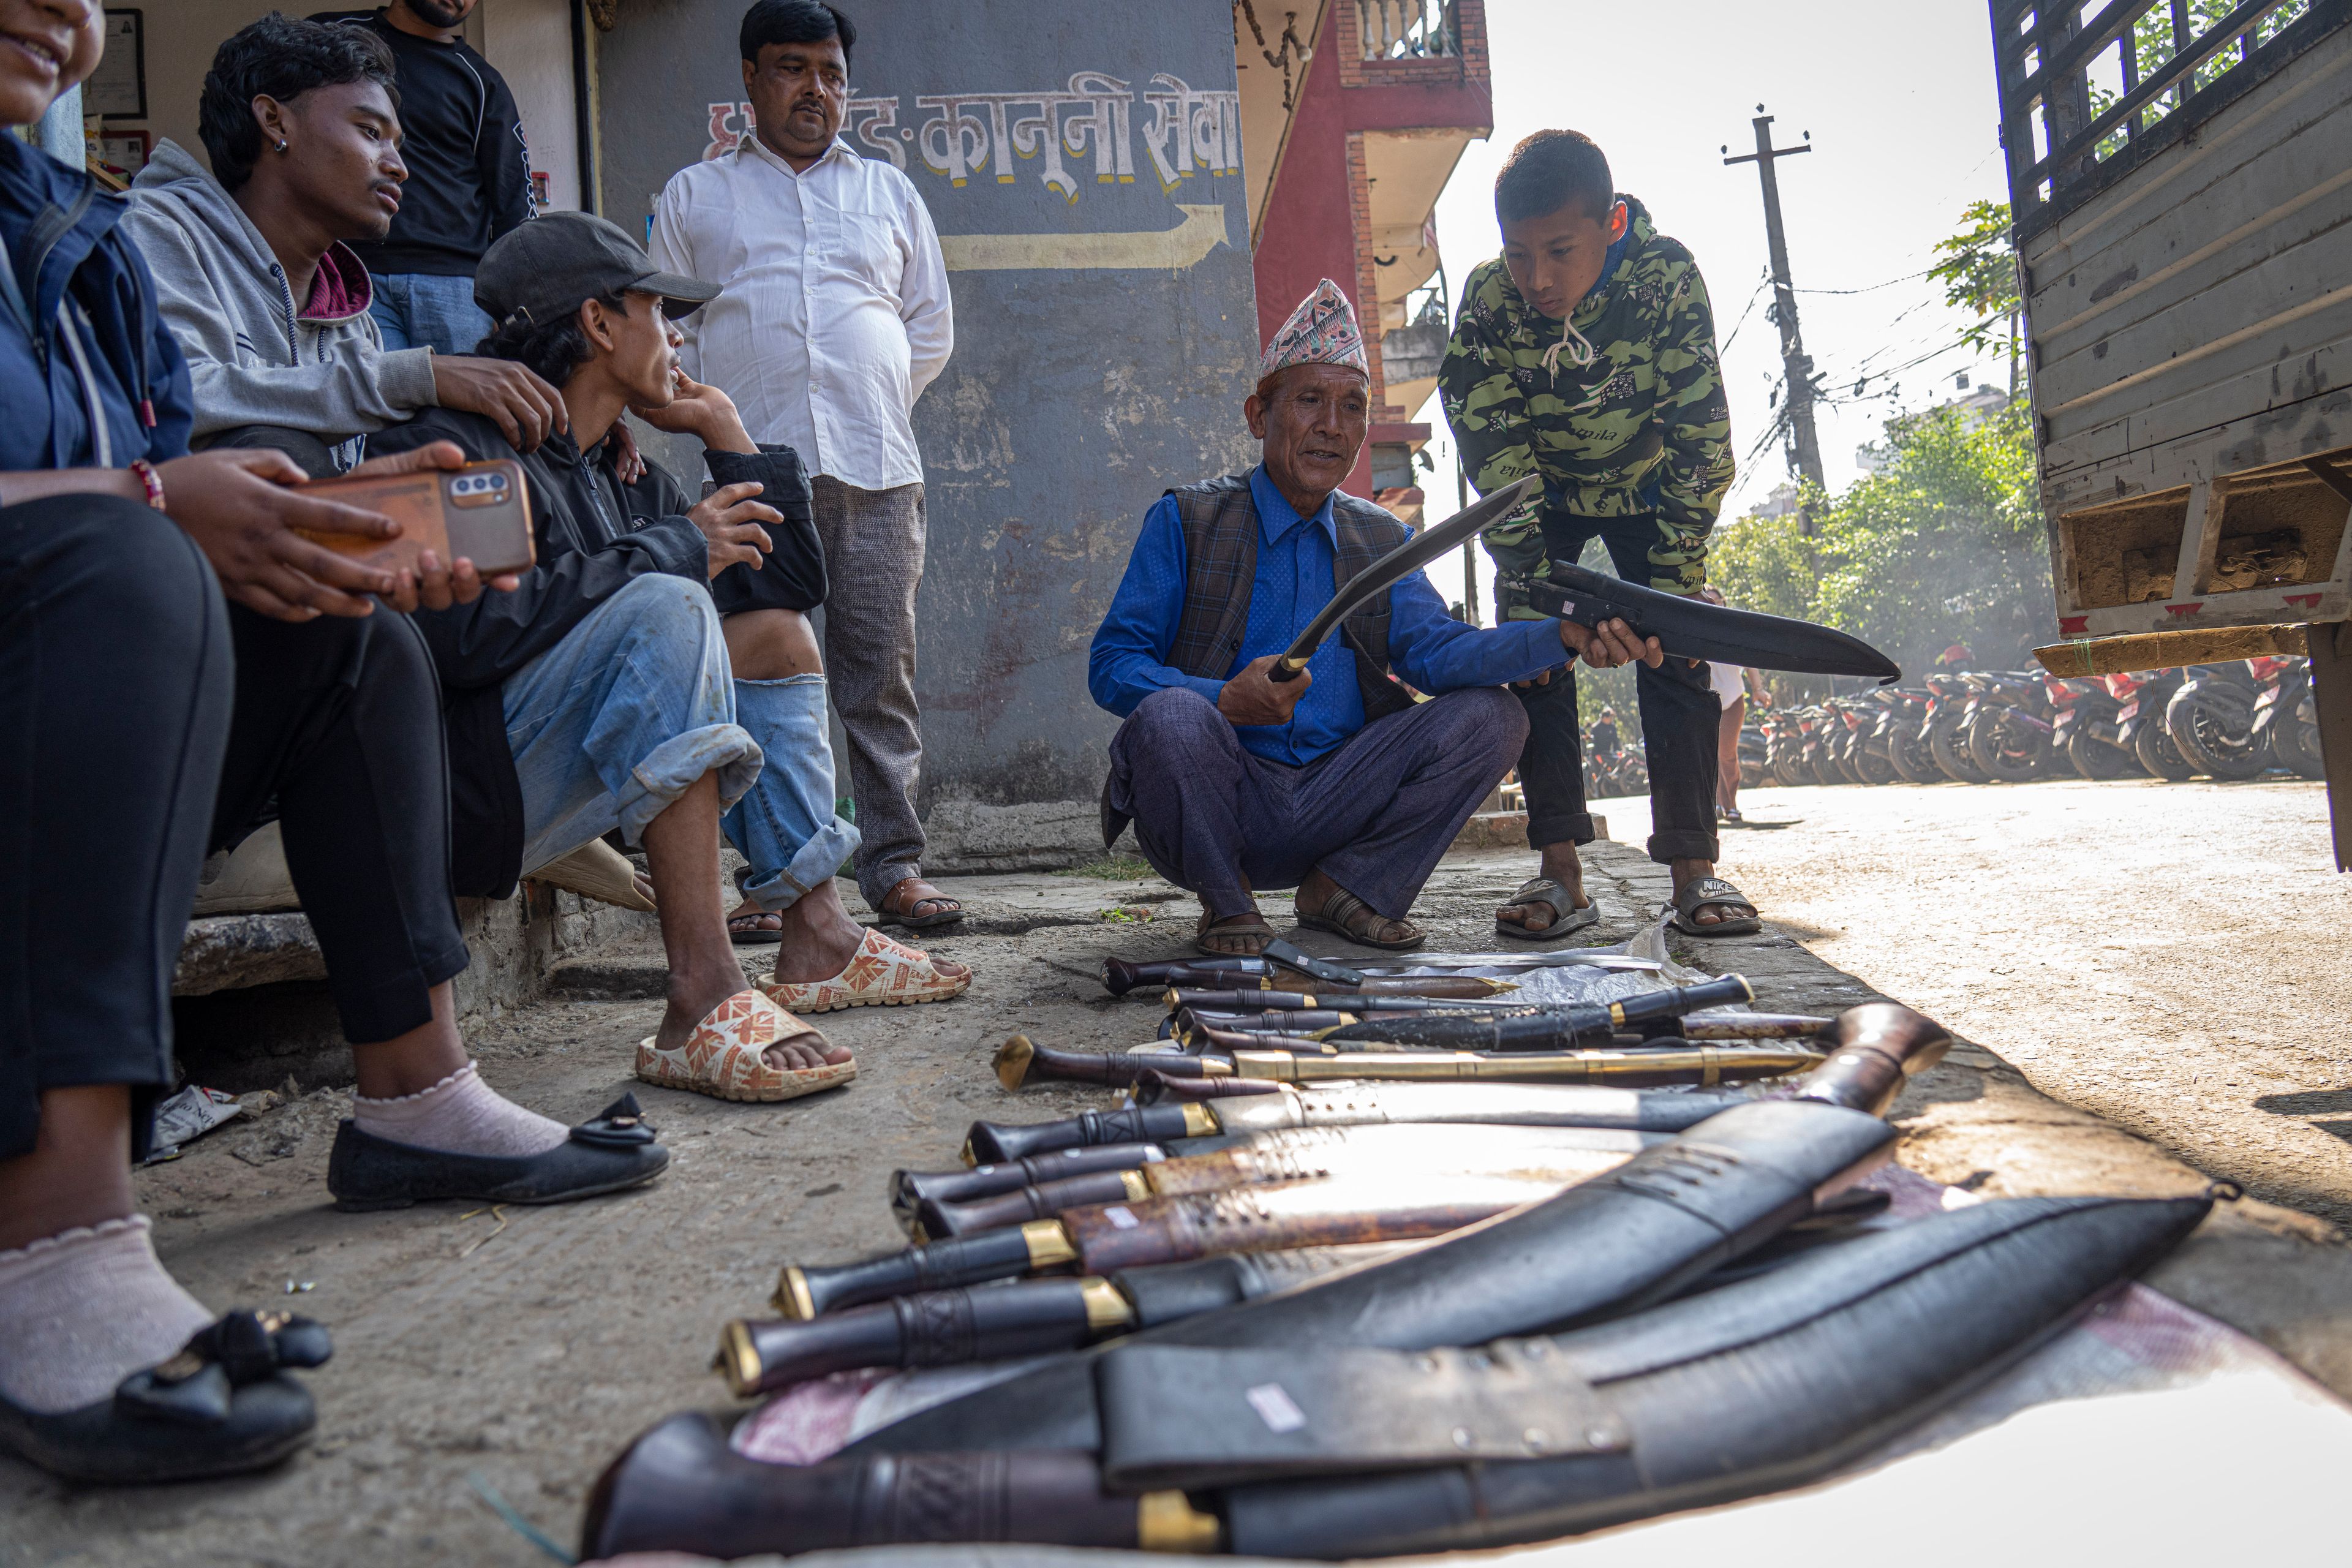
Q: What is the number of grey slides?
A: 2